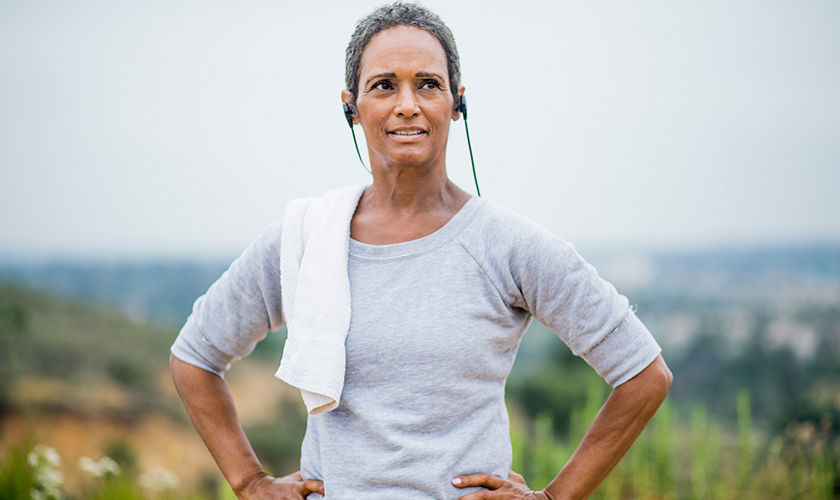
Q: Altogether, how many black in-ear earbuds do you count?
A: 2